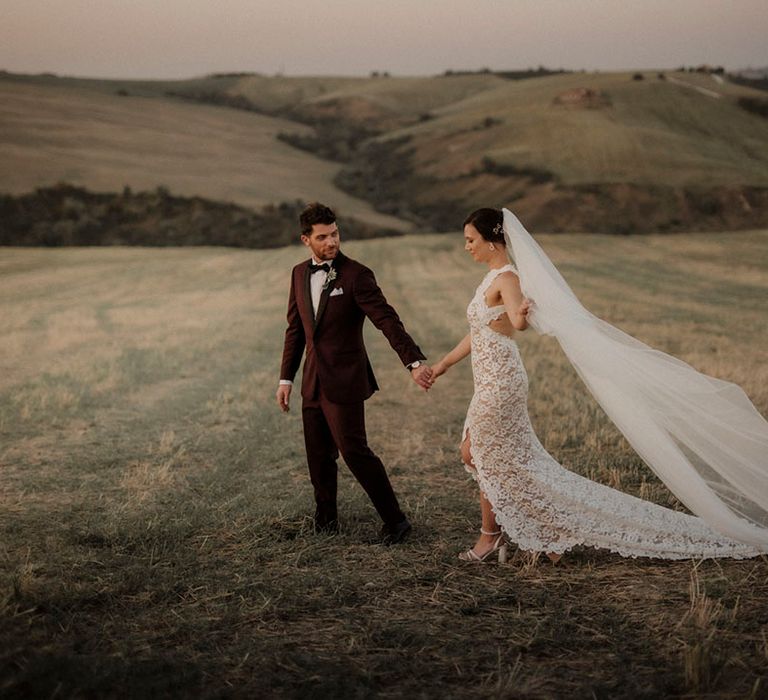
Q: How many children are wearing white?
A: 0